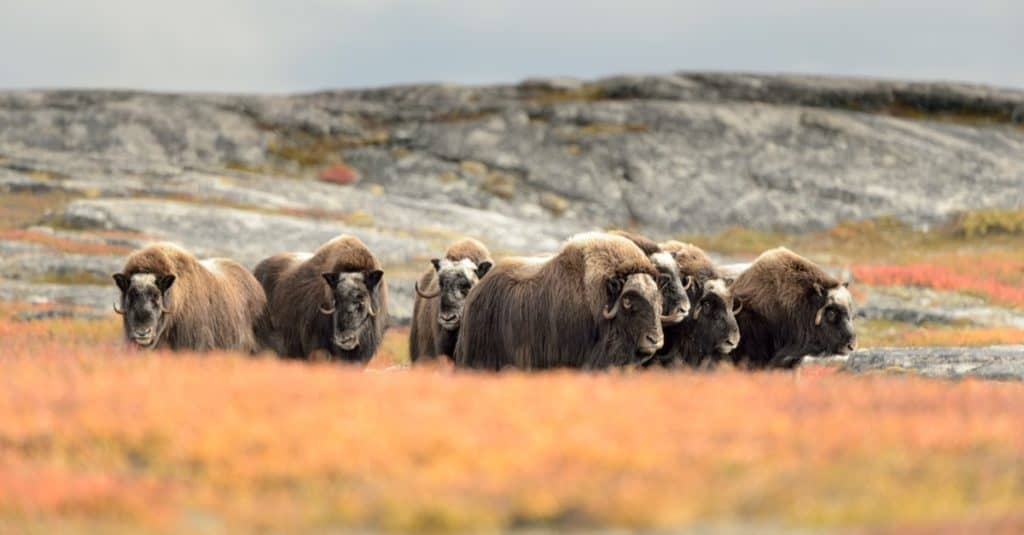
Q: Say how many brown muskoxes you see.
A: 7